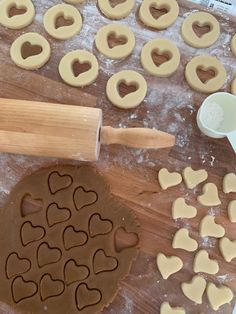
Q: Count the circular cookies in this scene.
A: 14